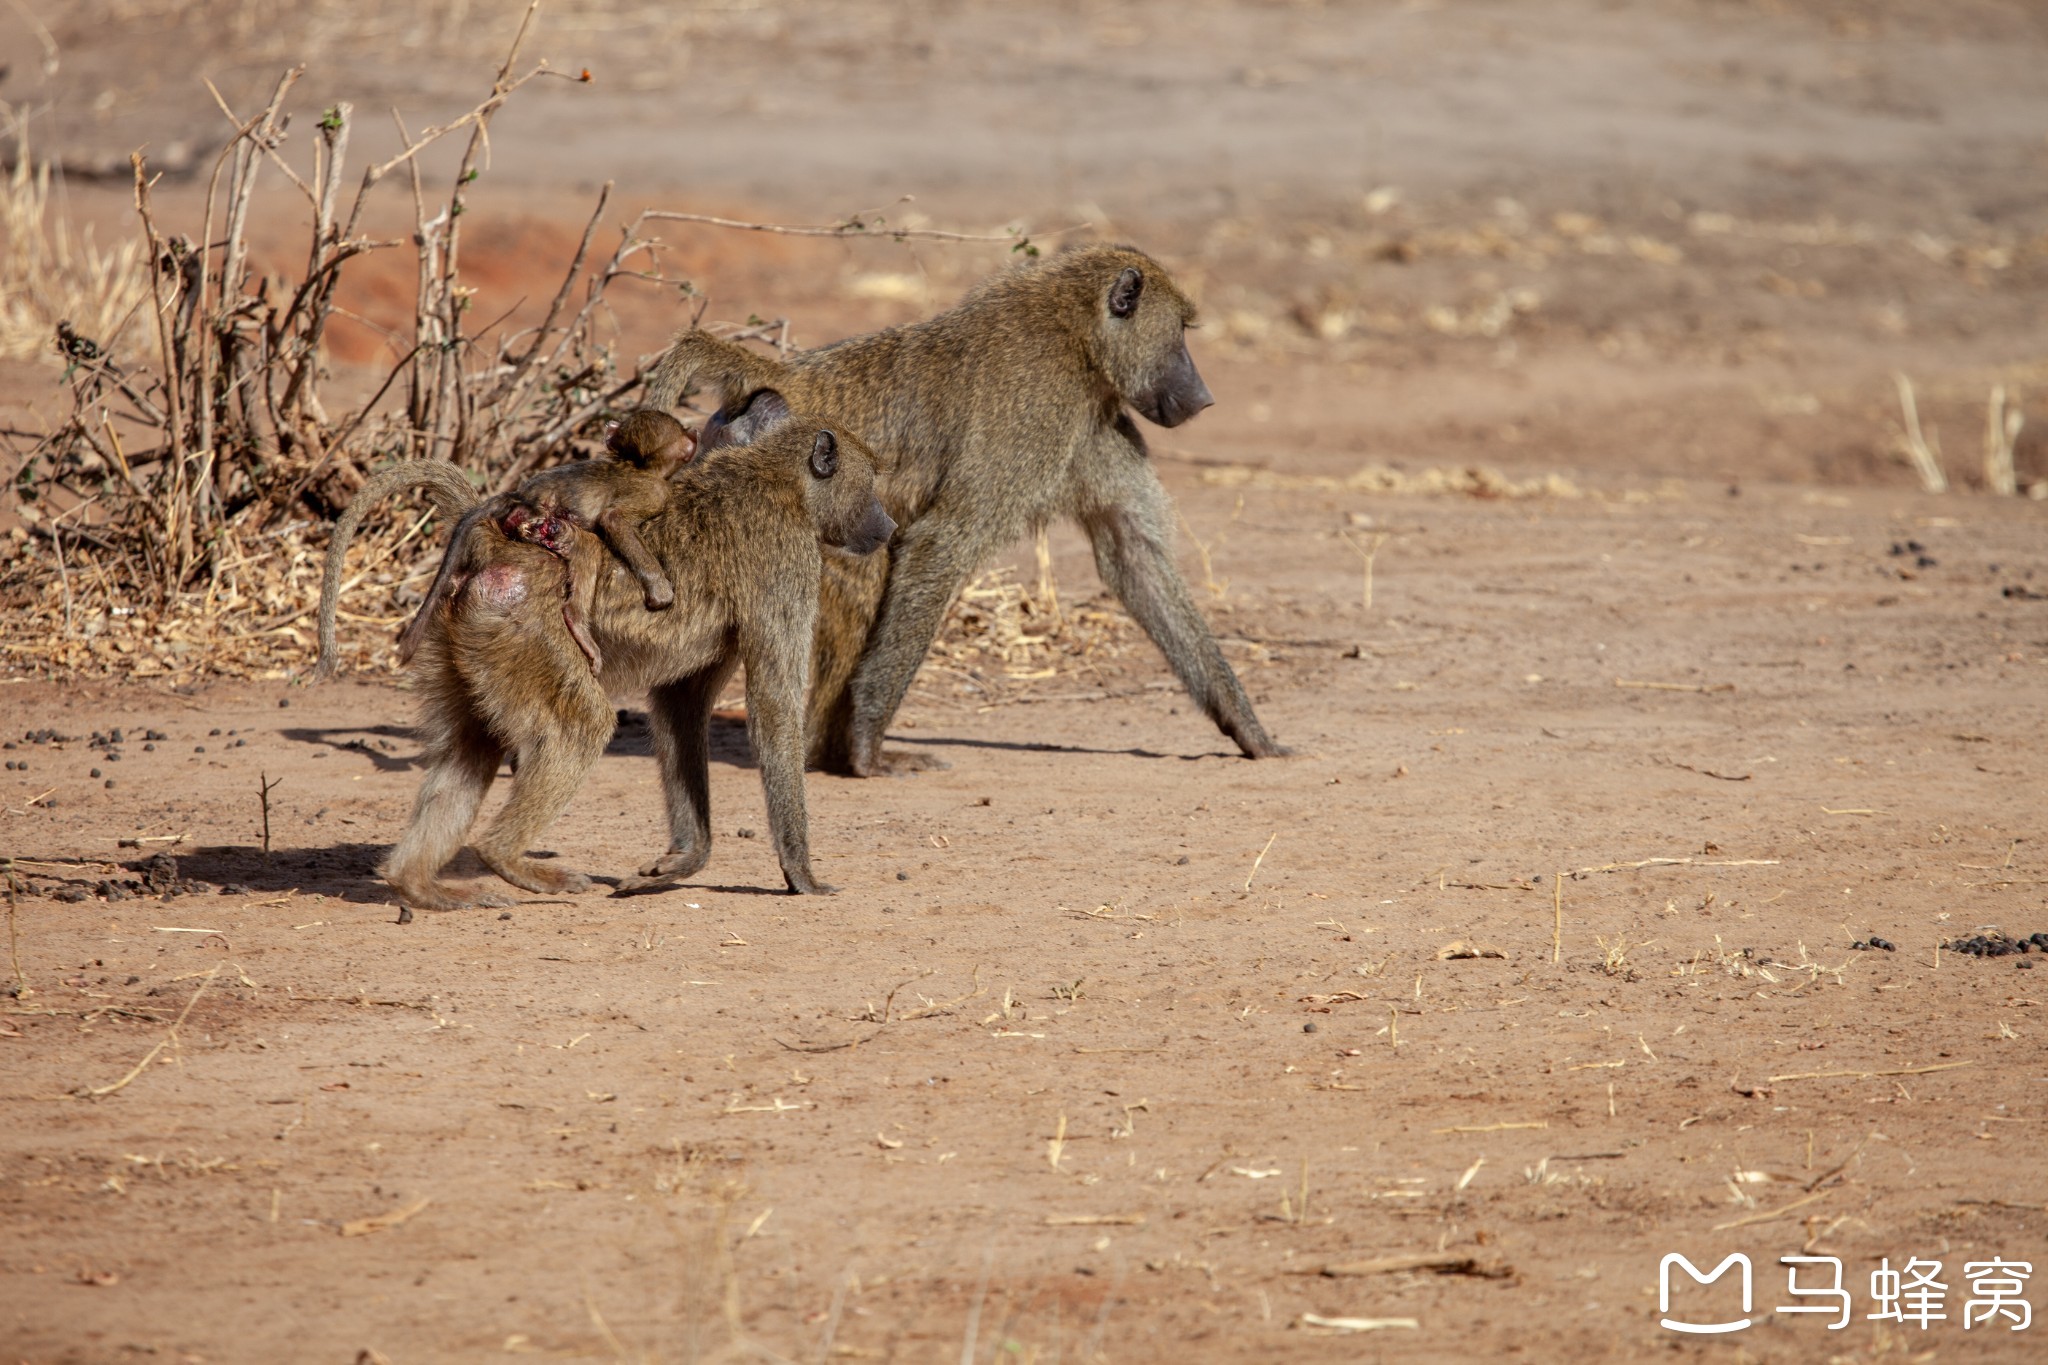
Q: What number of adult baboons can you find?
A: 2